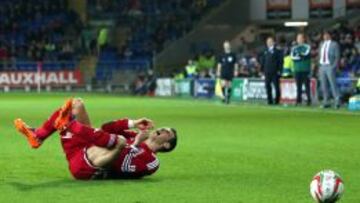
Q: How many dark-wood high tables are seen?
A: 0